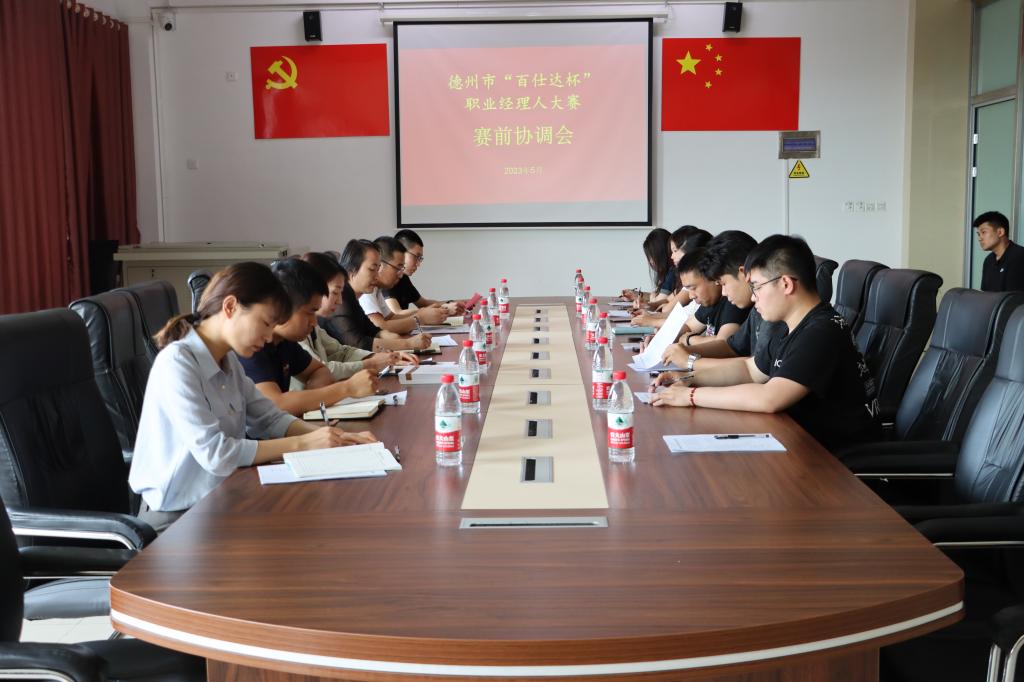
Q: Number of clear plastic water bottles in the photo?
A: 13